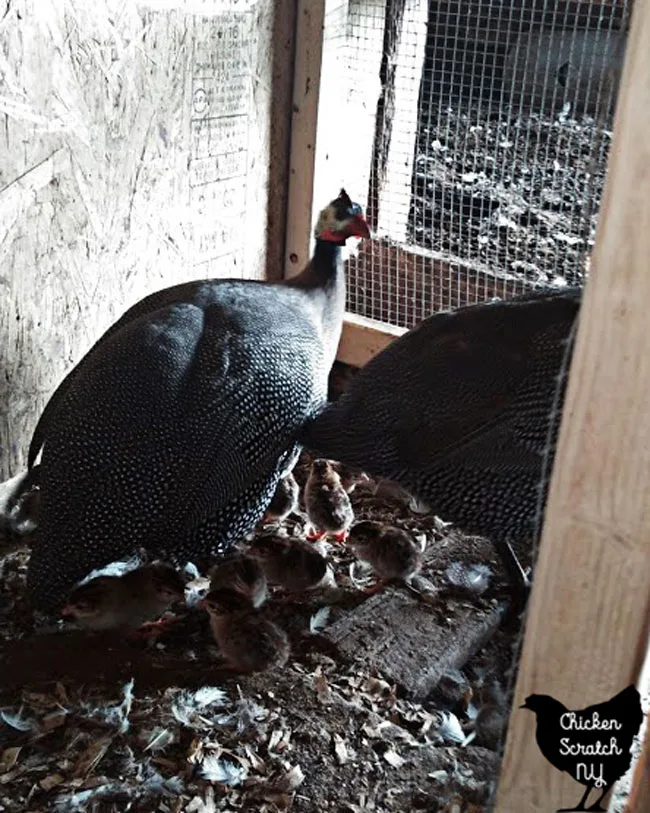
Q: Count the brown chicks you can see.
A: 8